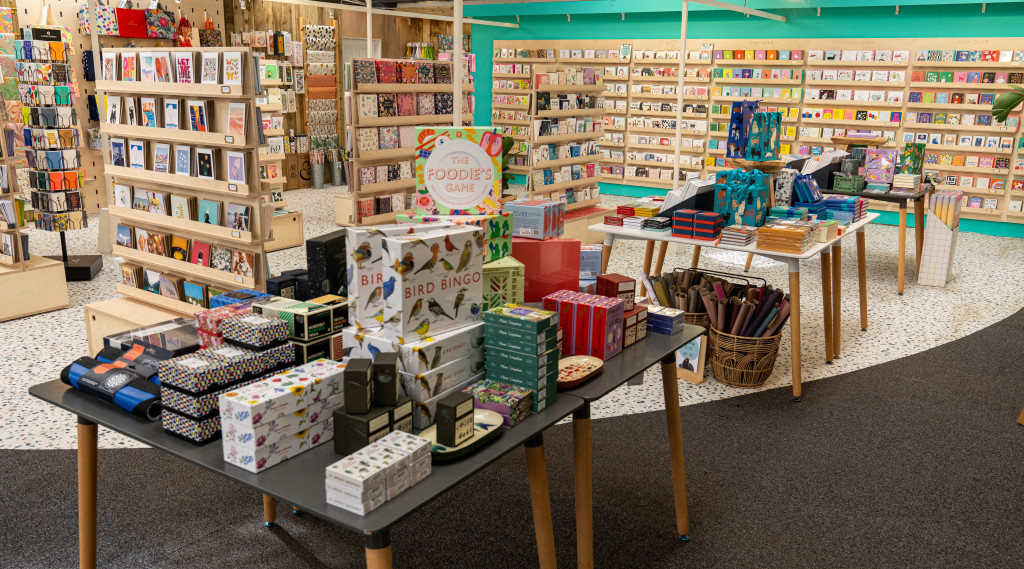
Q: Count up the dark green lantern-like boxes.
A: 5